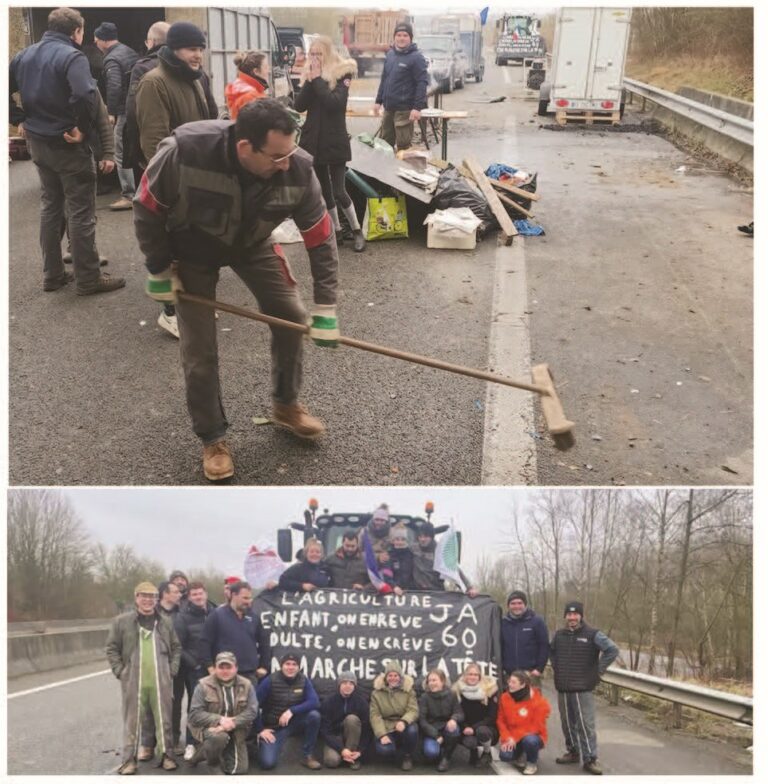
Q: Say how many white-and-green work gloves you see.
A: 2